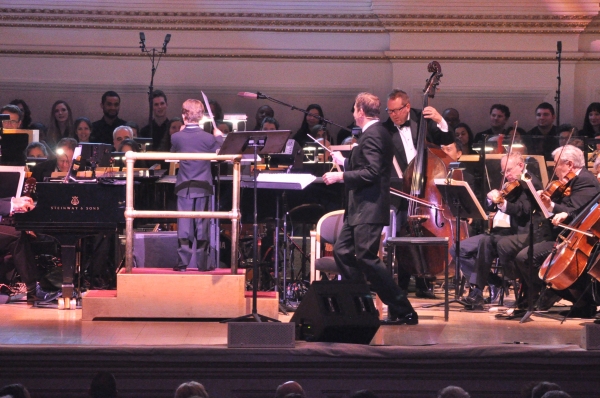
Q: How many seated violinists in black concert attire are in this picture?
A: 2